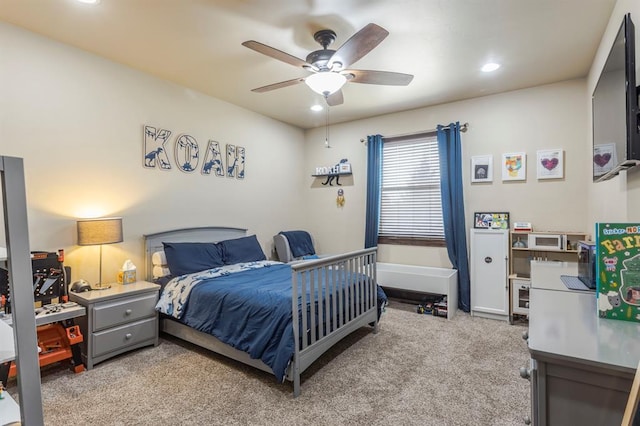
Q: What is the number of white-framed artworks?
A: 3